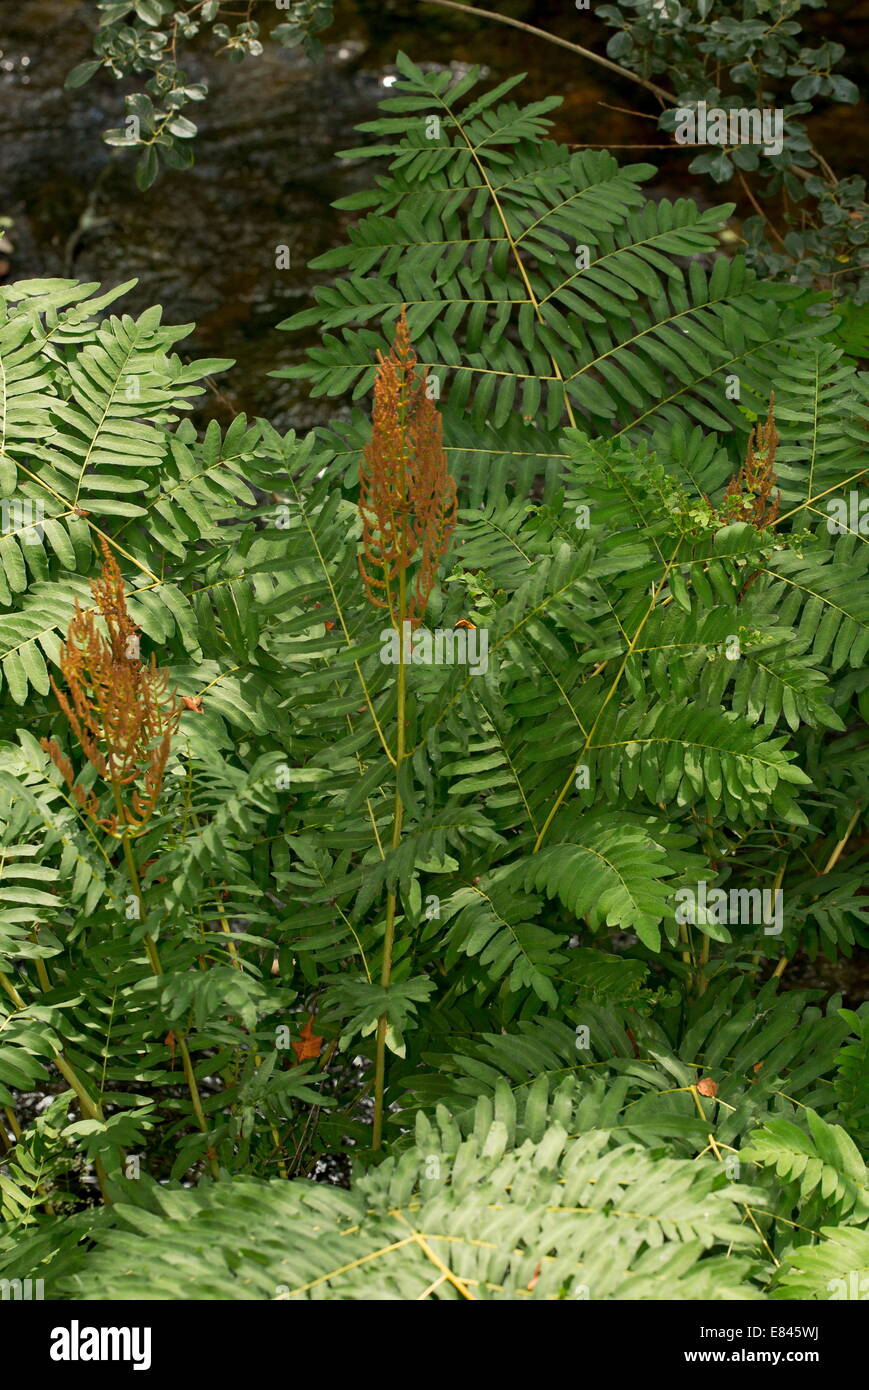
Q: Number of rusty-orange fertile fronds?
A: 3